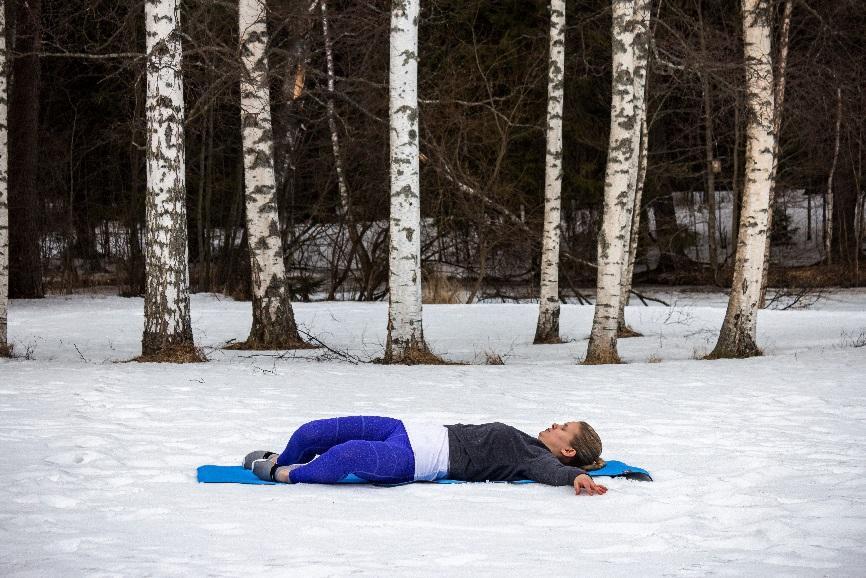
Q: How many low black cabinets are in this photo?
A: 0